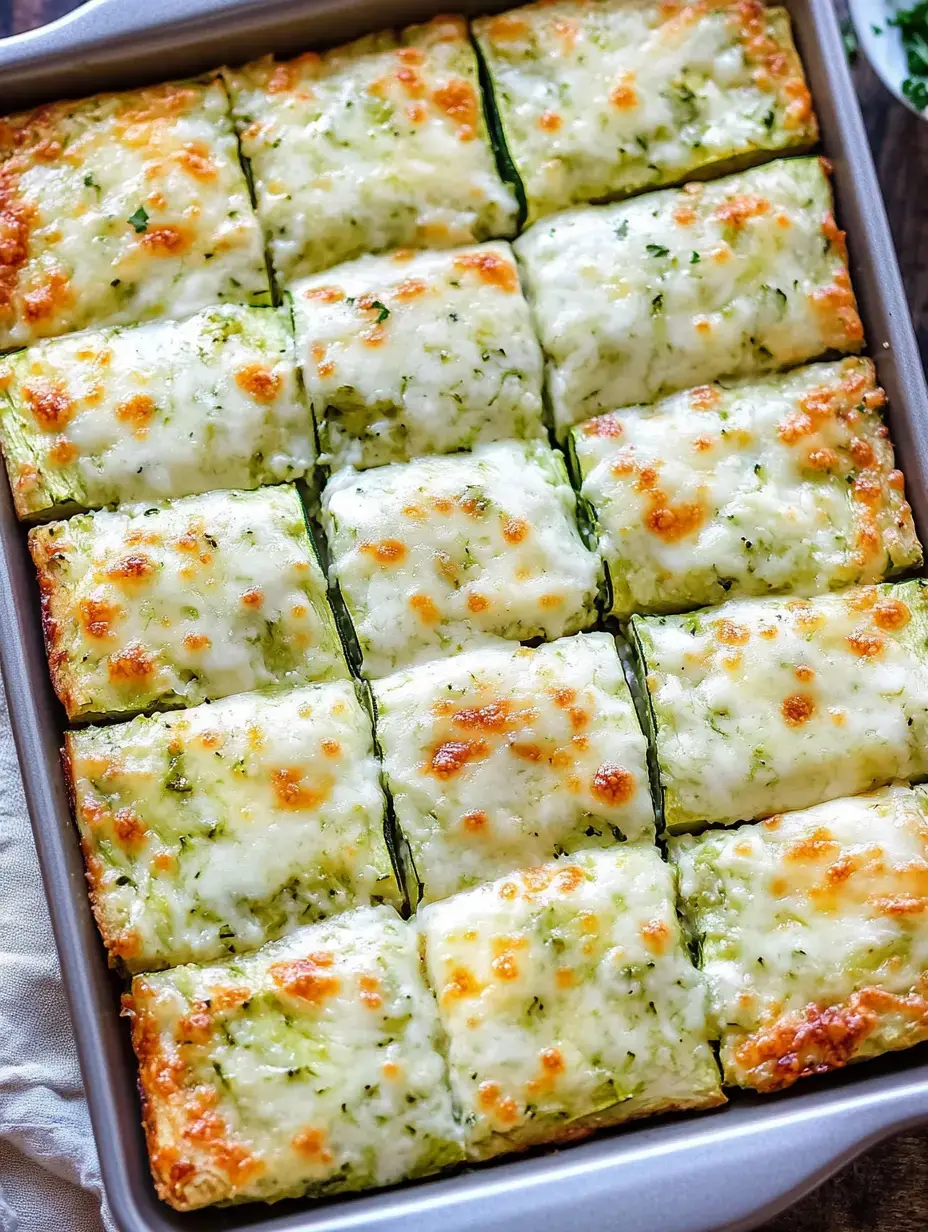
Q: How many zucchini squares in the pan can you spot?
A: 15